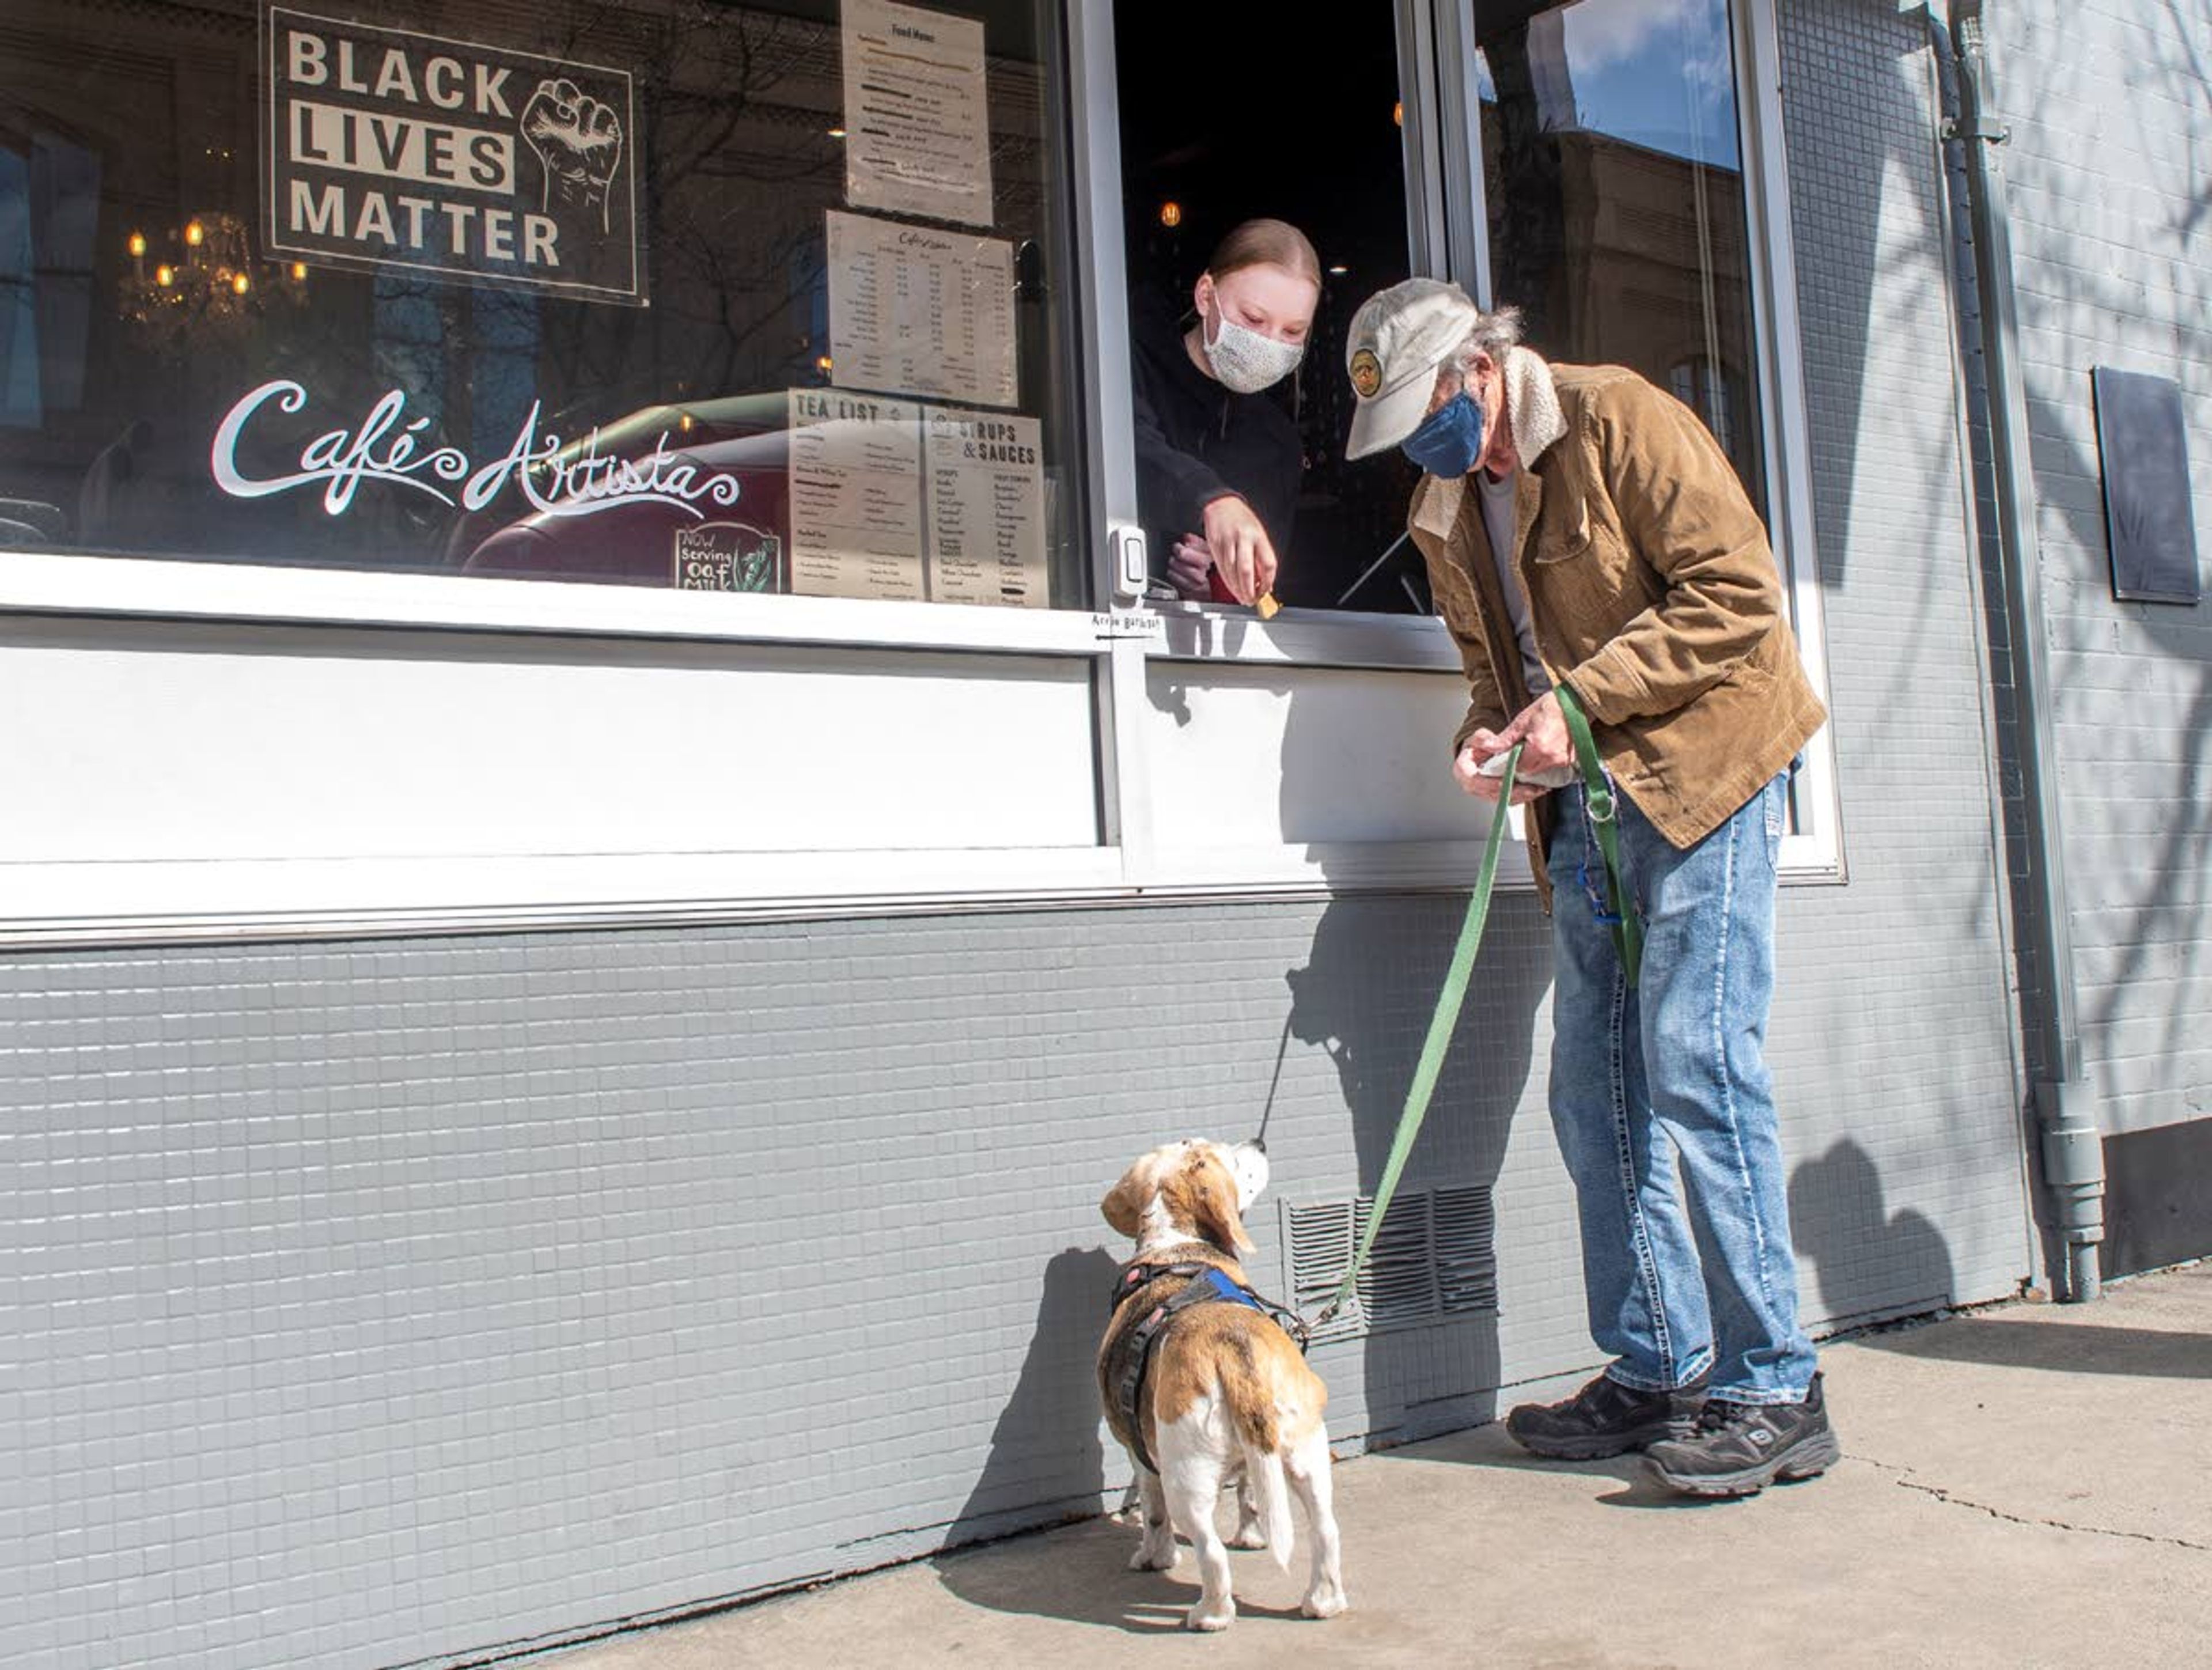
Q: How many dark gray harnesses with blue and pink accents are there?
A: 1